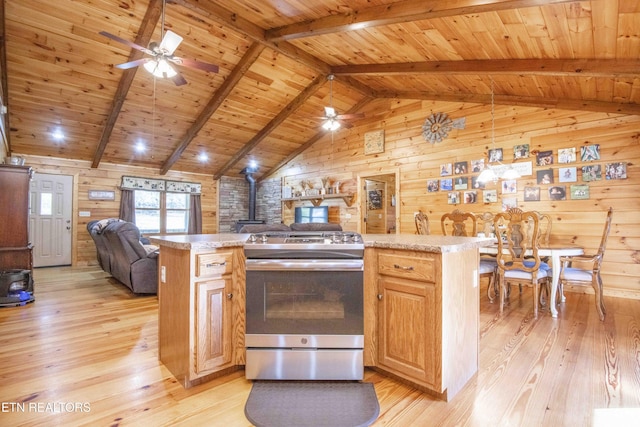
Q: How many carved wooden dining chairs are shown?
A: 6